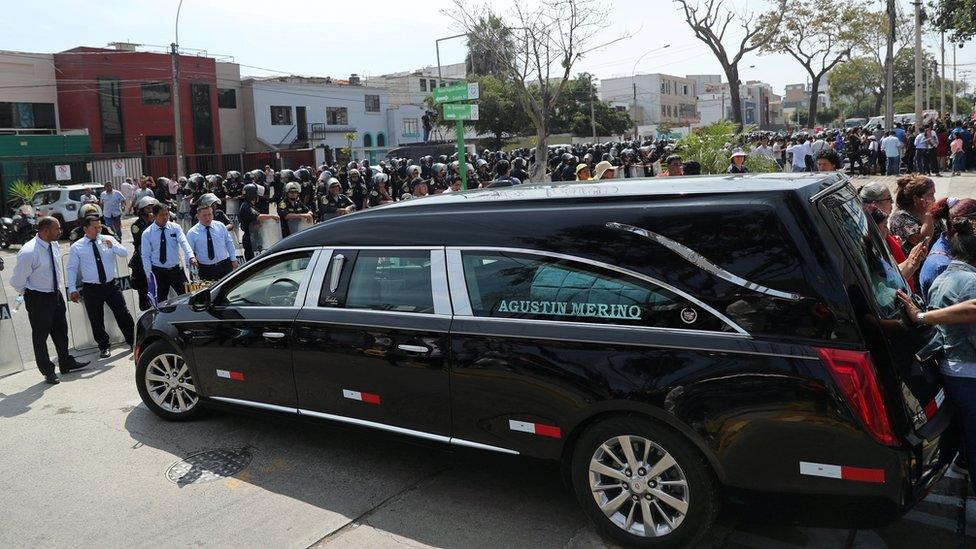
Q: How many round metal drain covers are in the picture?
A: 1